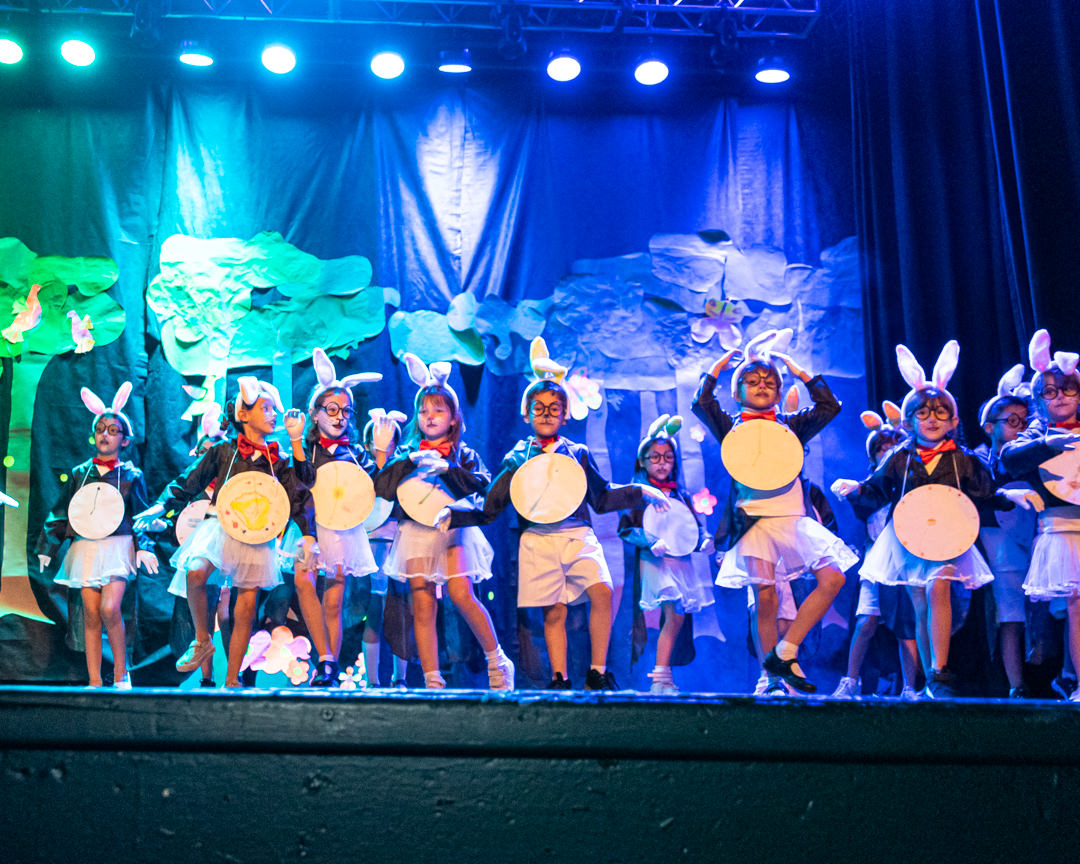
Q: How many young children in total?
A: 14